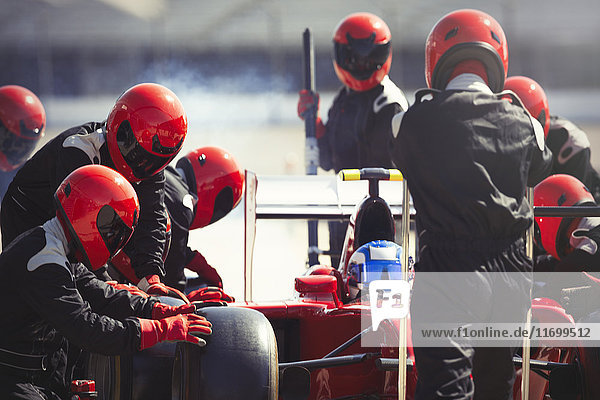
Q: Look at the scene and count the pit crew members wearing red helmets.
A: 8